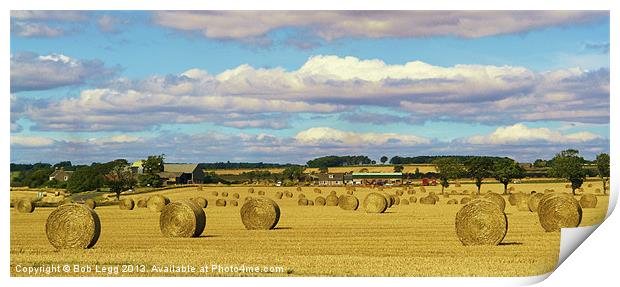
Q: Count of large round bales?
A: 5